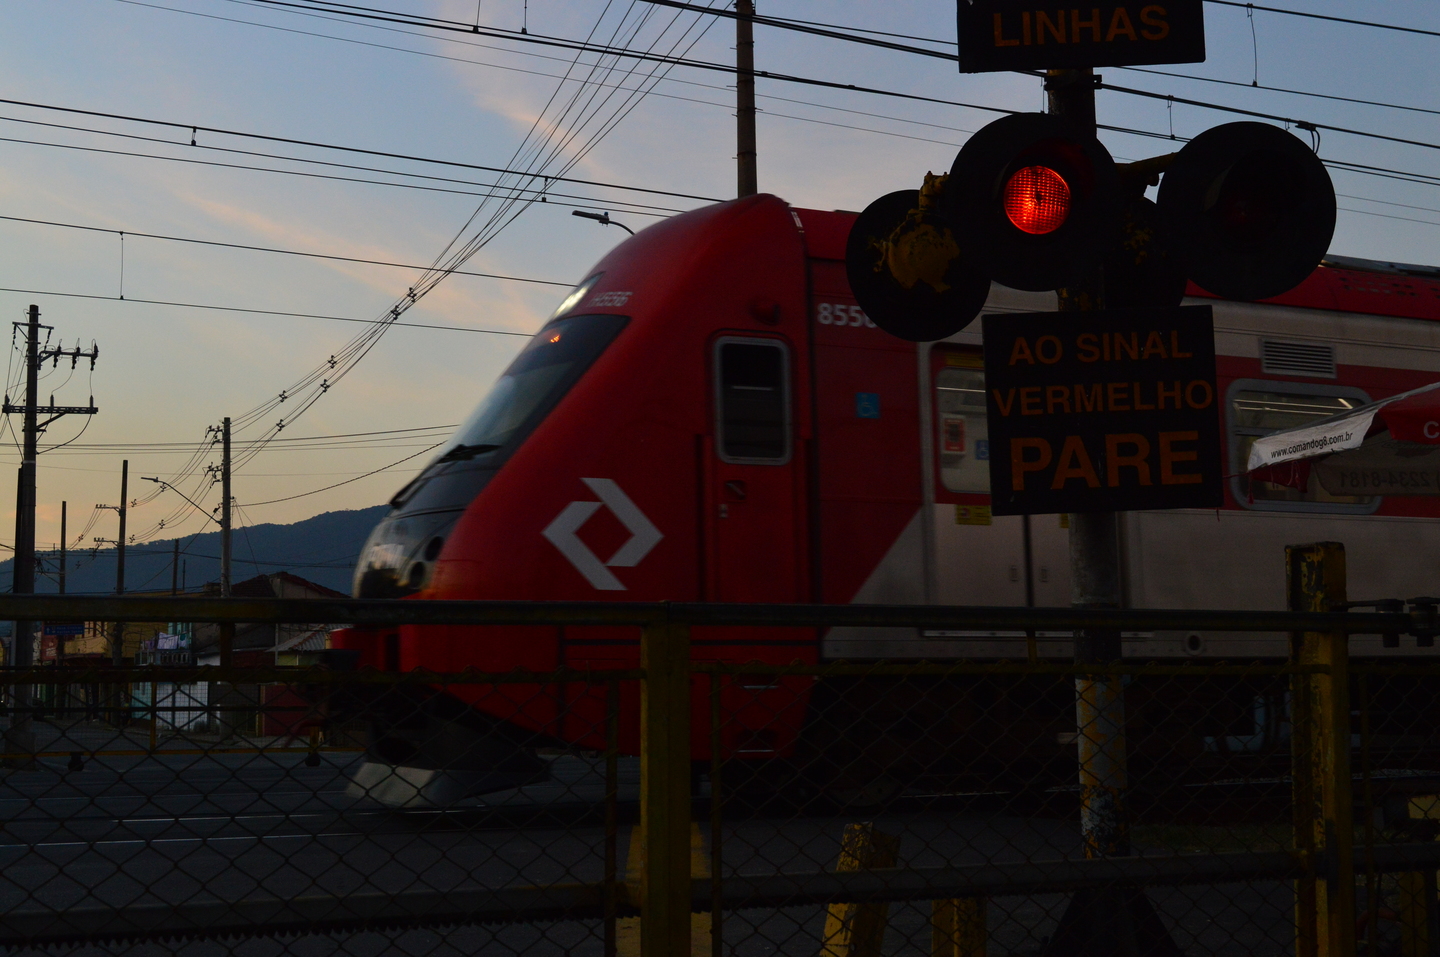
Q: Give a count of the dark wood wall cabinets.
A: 0